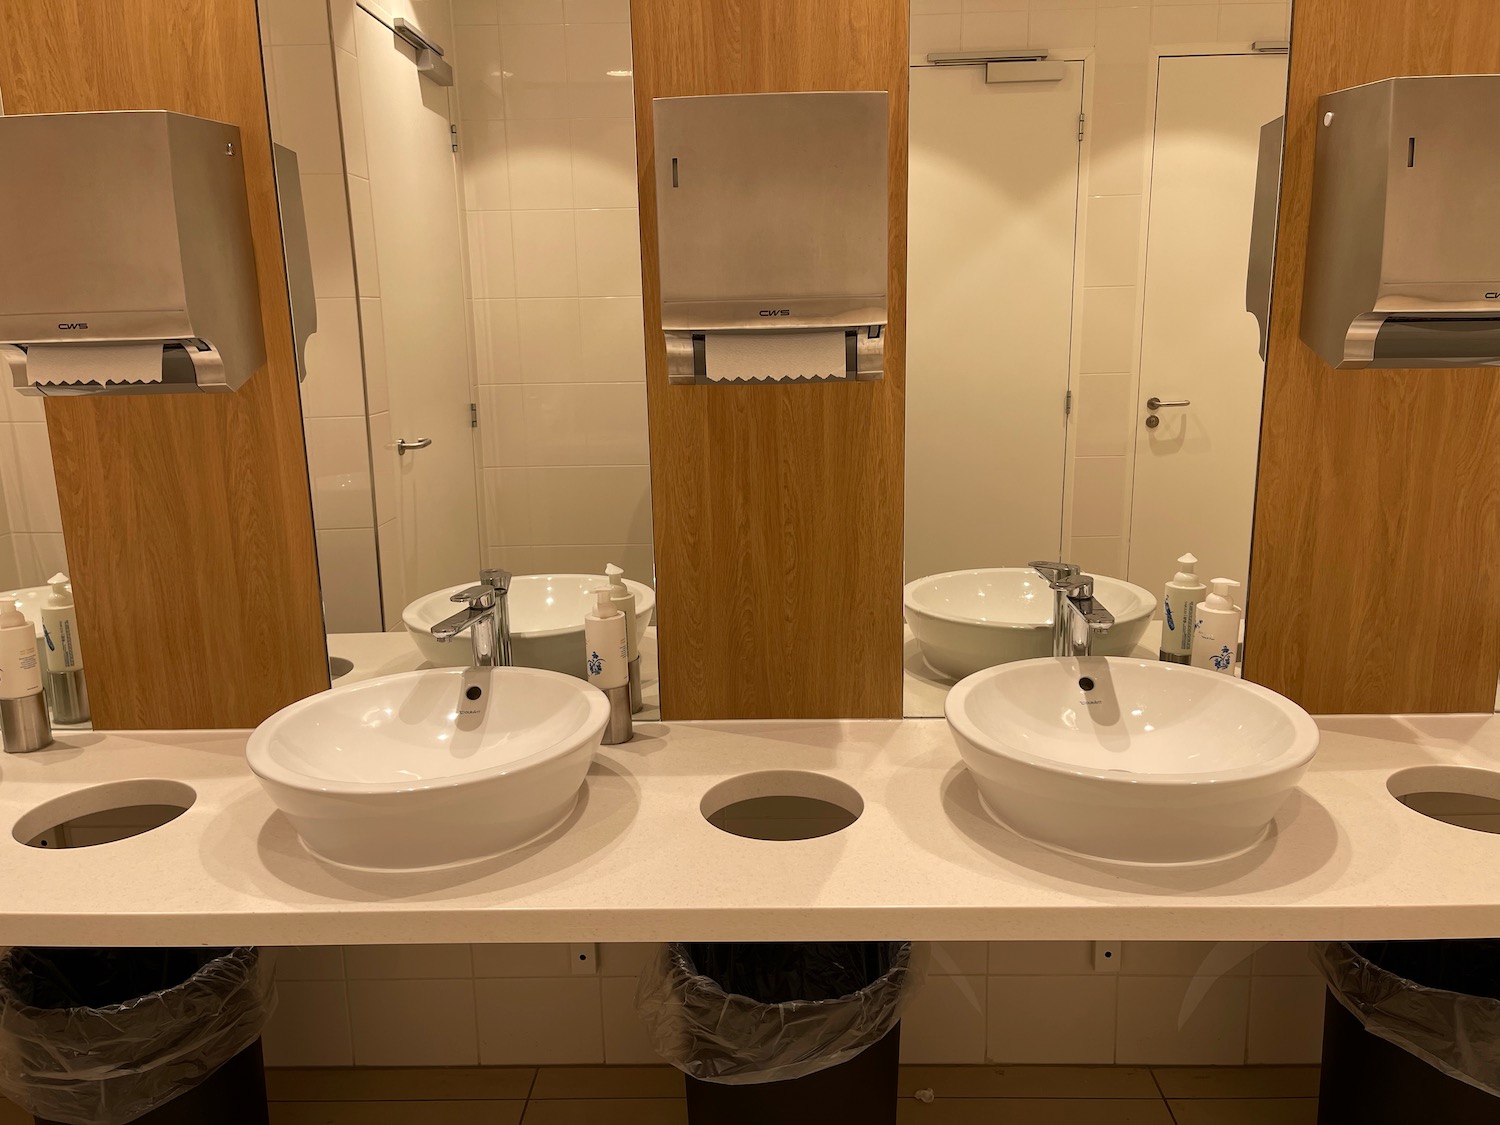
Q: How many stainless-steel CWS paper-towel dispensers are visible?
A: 3